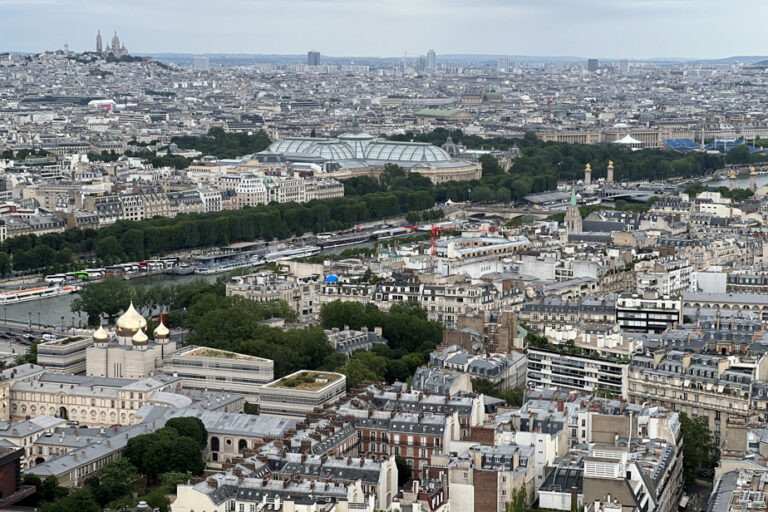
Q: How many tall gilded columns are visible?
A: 4